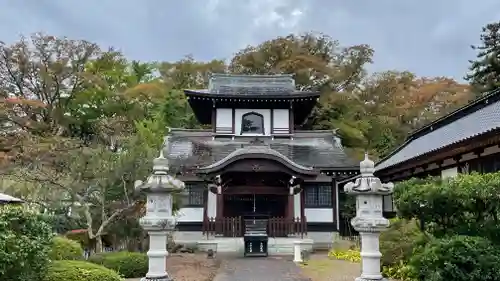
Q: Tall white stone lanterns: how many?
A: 2